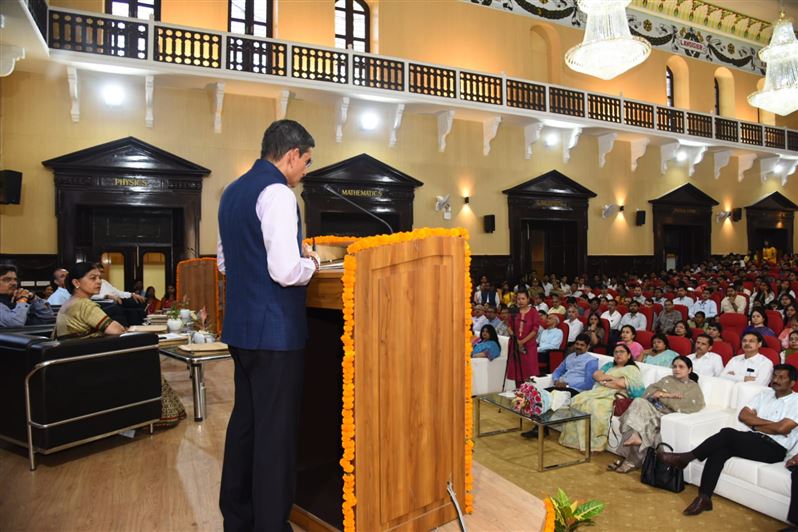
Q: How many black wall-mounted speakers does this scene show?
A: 4